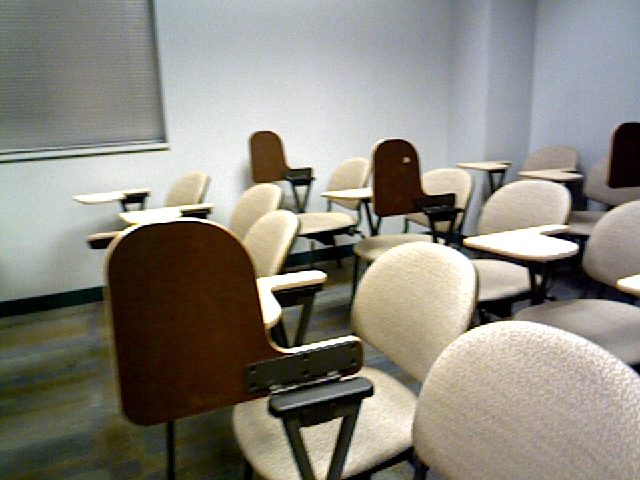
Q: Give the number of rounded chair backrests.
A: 11